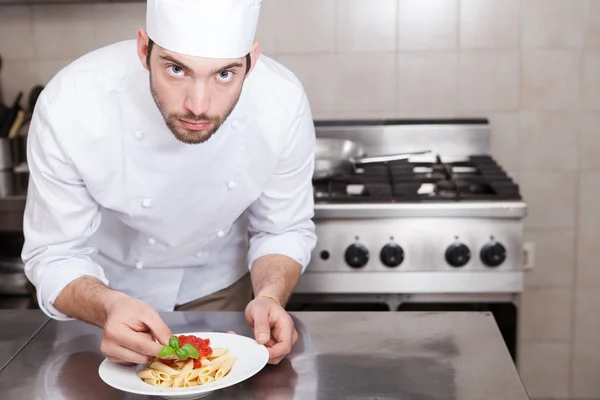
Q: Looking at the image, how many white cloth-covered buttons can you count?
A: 8